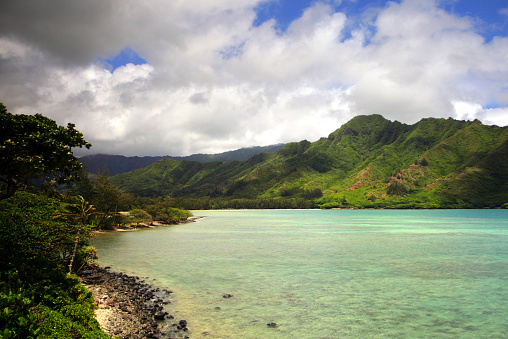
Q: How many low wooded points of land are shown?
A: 1